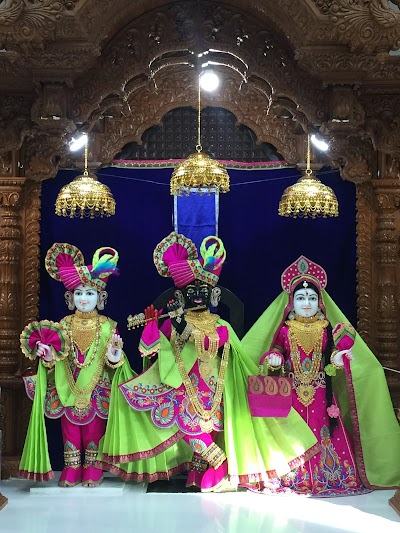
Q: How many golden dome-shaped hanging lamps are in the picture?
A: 3